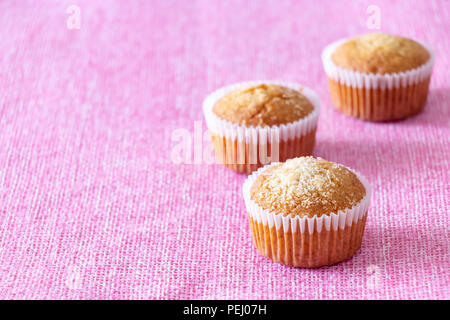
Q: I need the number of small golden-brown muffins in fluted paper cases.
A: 3